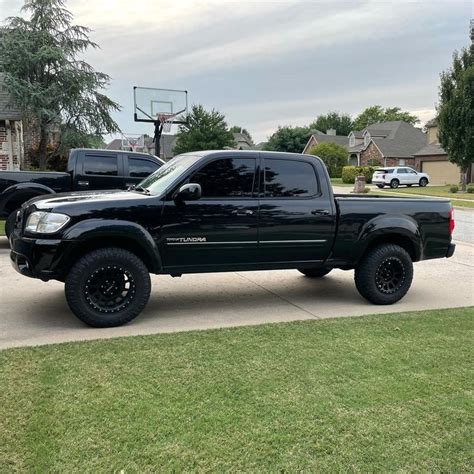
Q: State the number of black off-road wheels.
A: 2